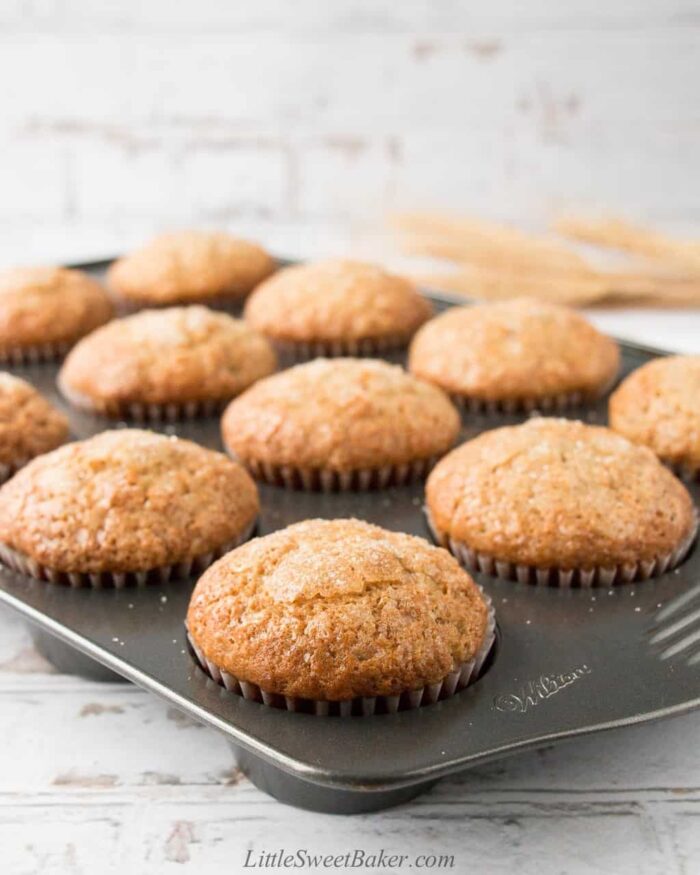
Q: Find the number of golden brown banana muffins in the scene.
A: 11